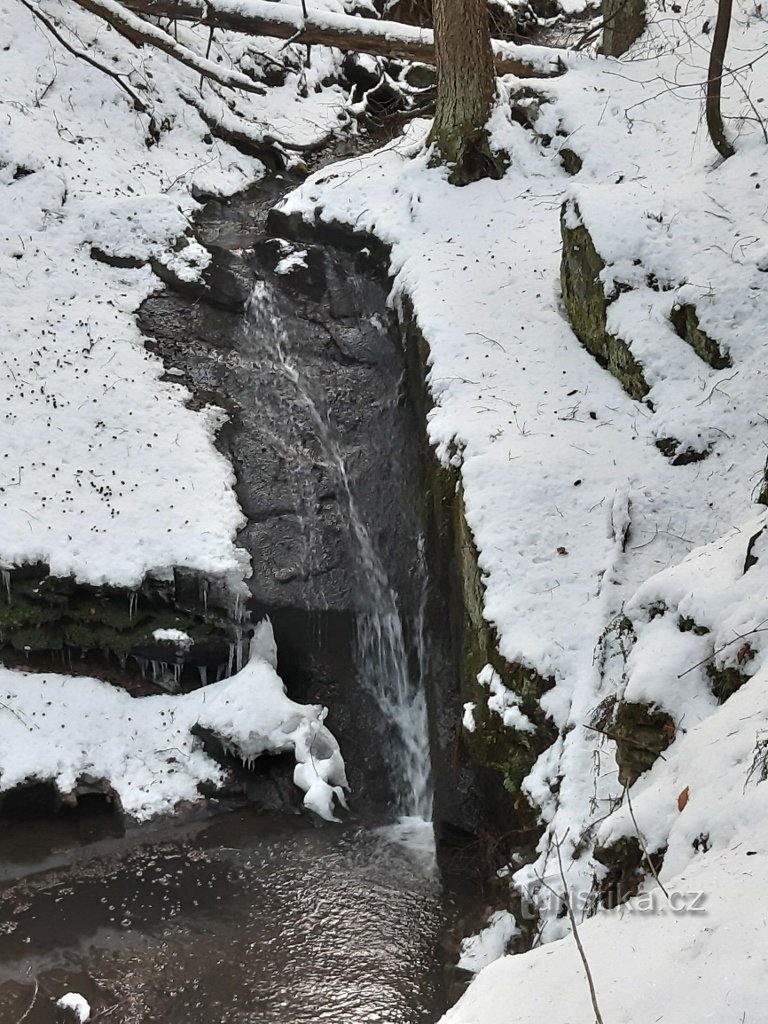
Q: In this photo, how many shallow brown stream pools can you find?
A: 1